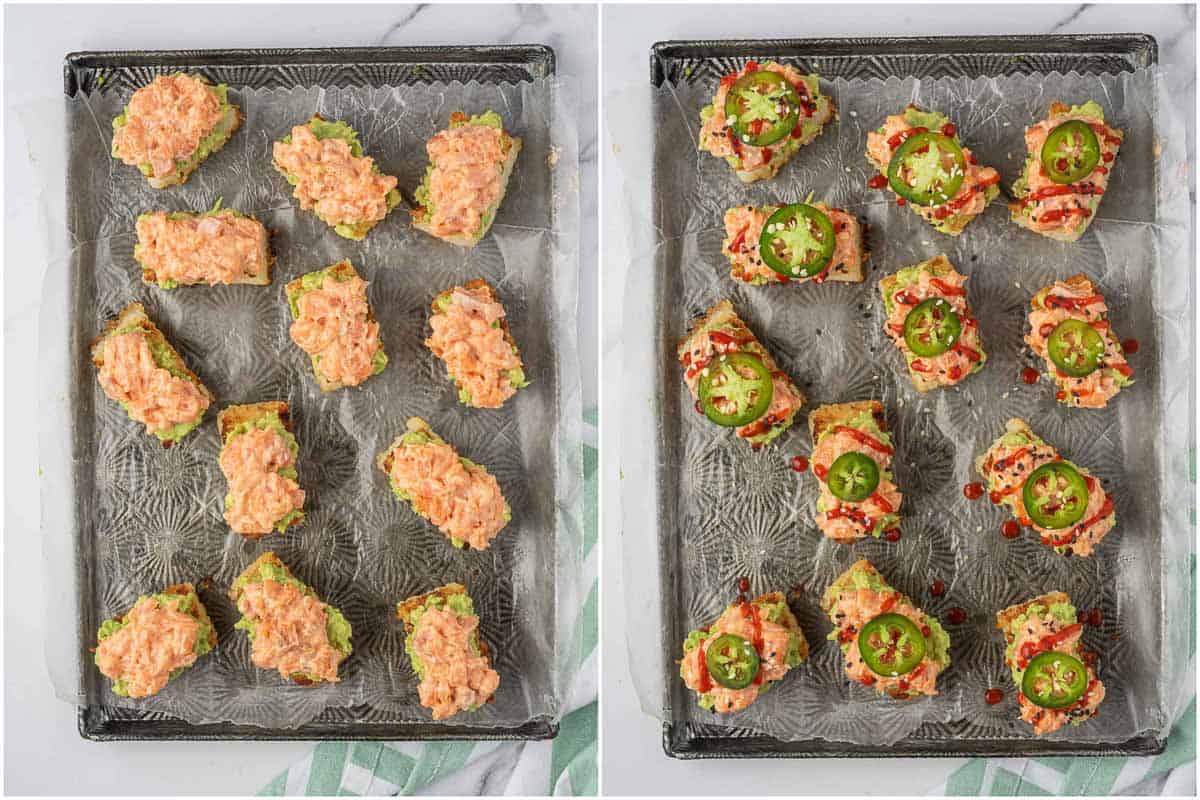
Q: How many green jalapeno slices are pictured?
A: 12